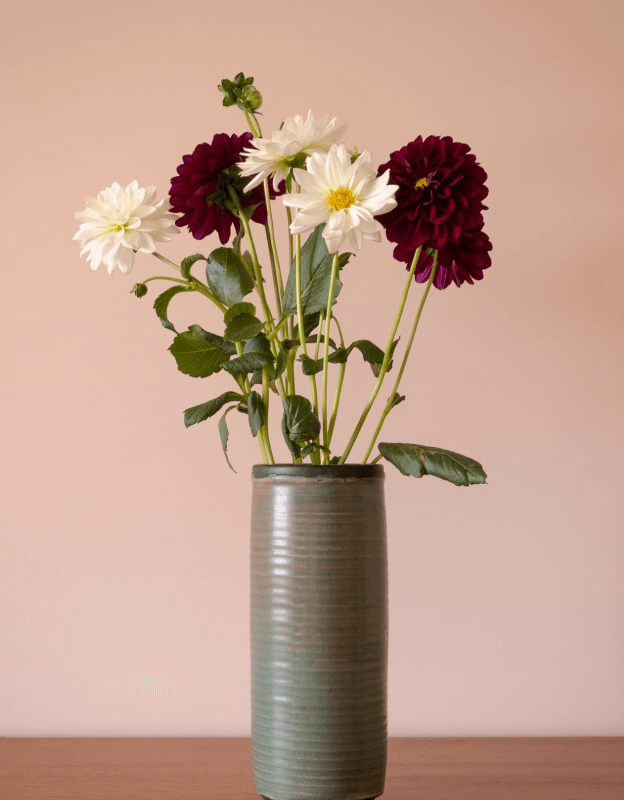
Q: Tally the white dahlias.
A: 3